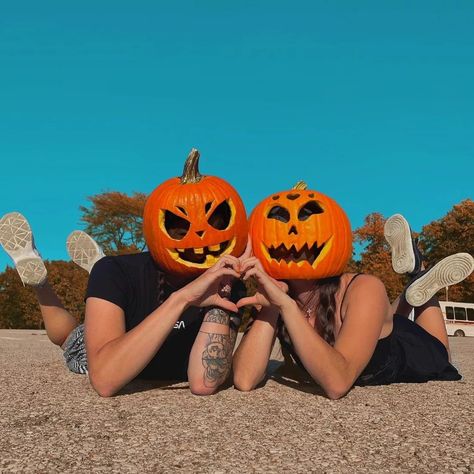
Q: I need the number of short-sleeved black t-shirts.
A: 1